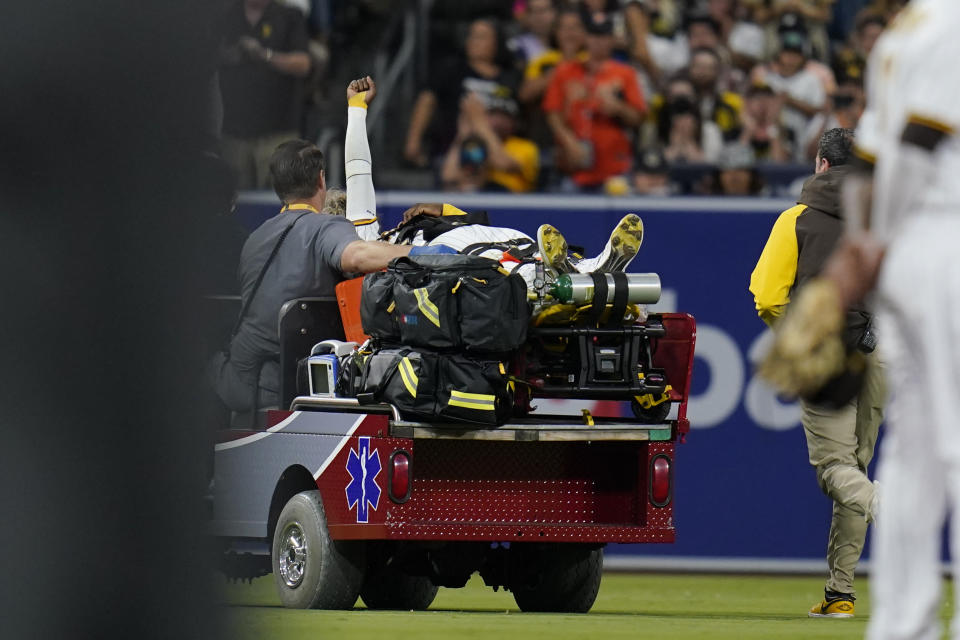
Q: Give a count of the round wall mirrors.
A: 0